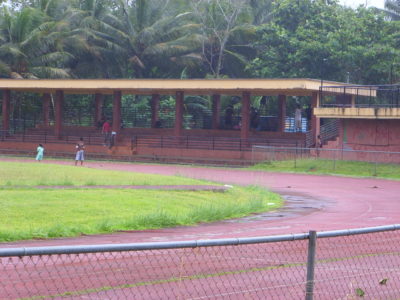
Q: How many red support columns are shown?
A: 11